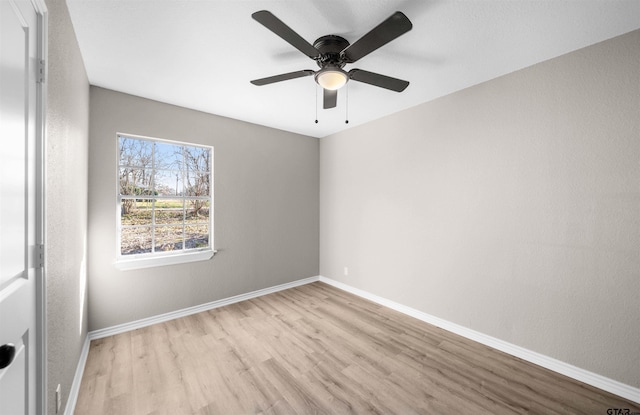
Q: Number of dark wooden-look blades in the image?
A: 5